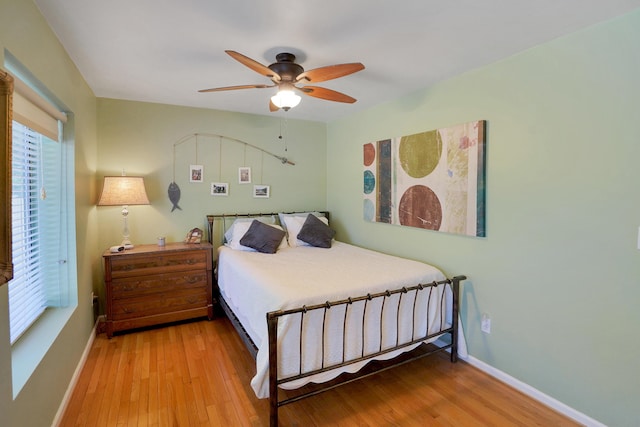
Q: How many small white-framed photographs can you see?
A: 4